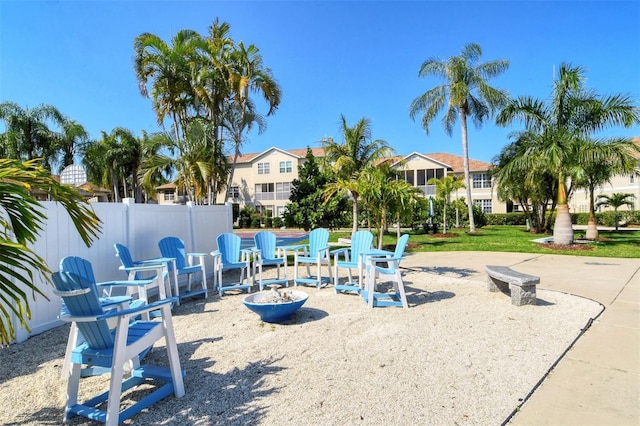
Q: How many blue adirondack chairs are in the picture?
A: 9